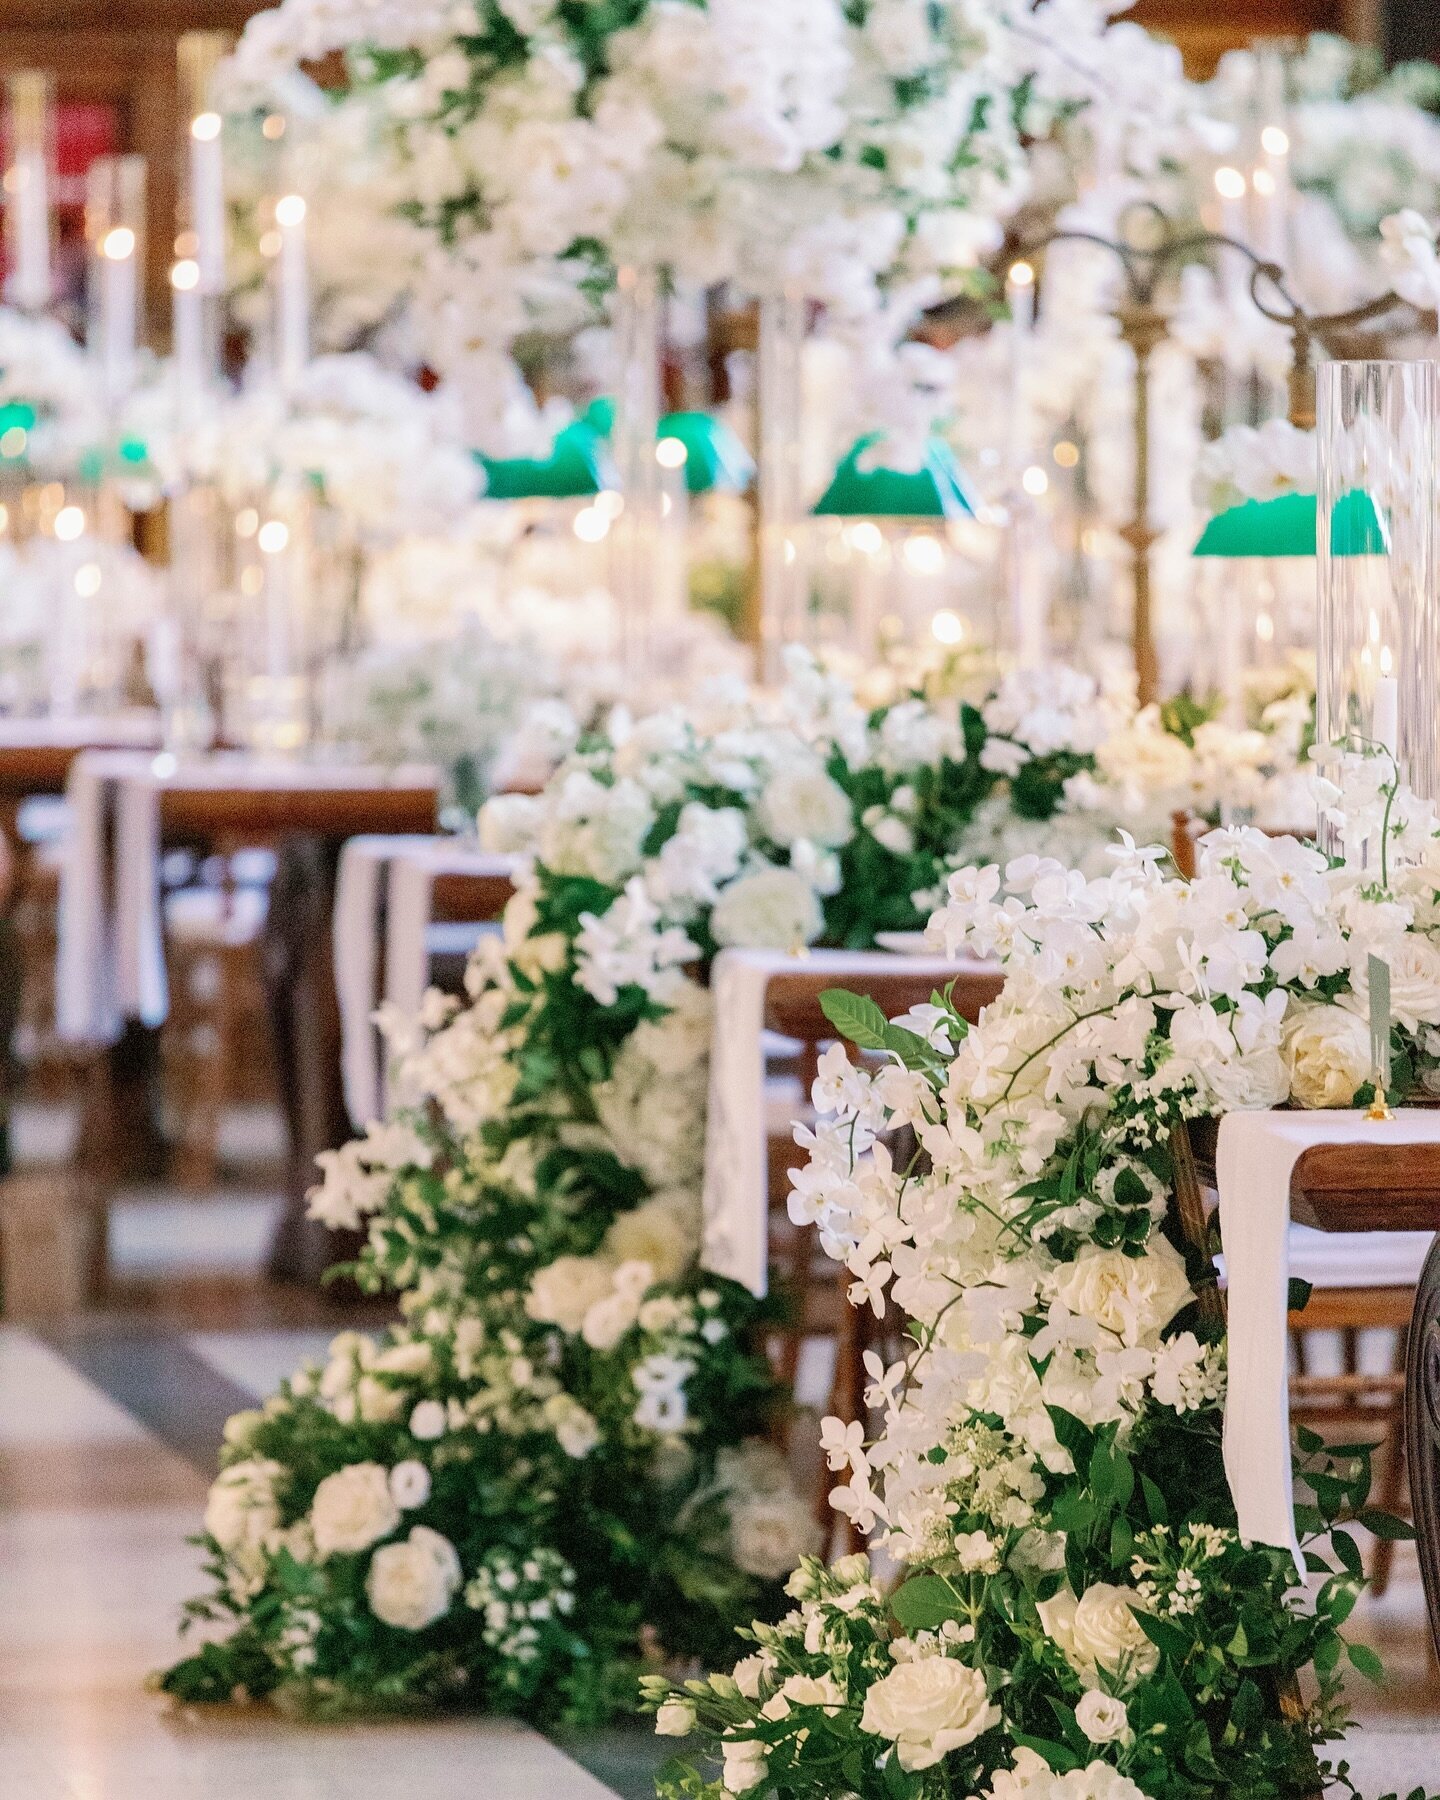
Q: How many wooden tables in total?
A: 5